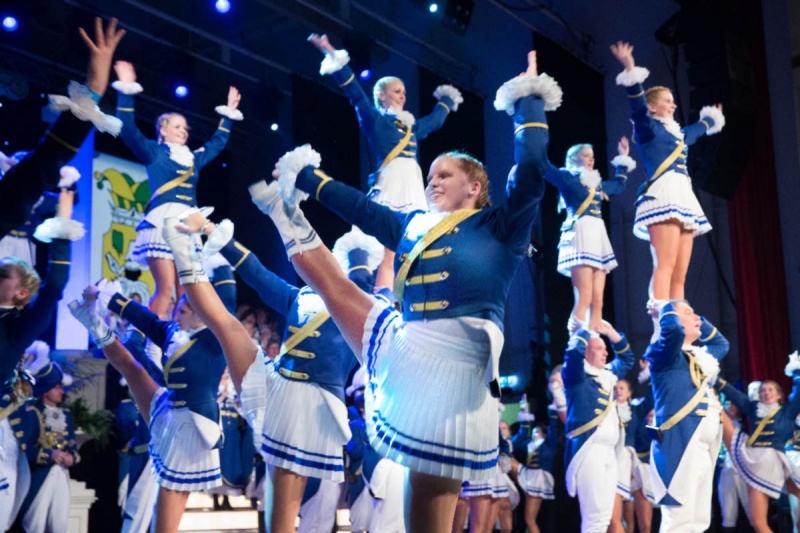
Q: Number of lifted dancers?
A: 4